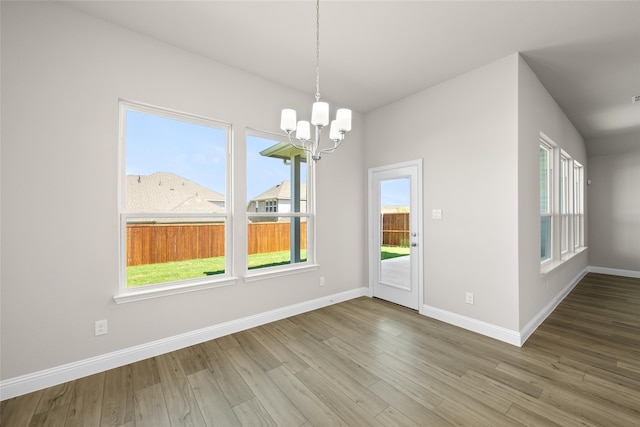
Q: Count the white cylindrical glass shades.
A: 5